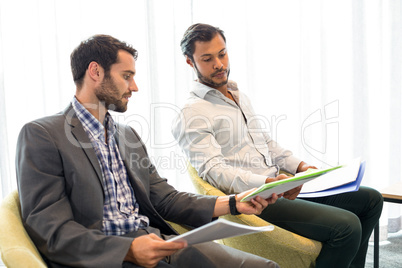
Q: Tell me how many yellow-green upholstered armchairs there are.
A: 2